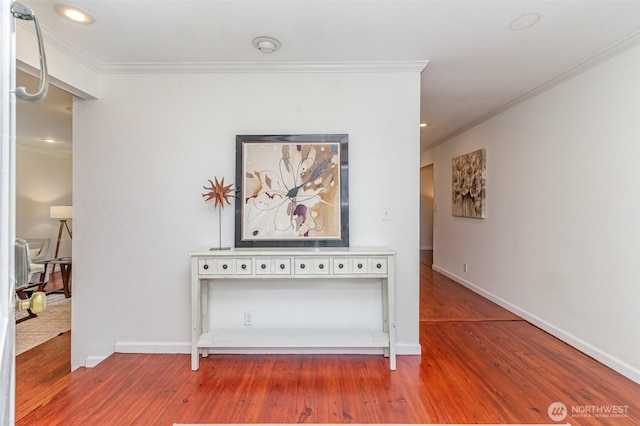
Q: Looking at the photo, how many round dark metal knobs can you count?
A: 10